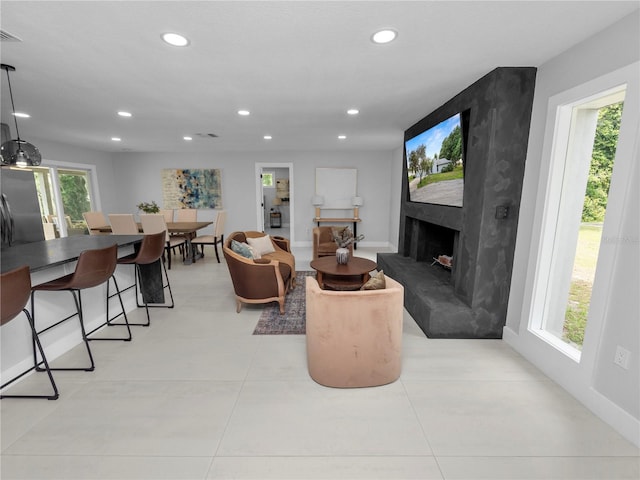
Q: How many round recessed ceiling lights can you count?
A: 10